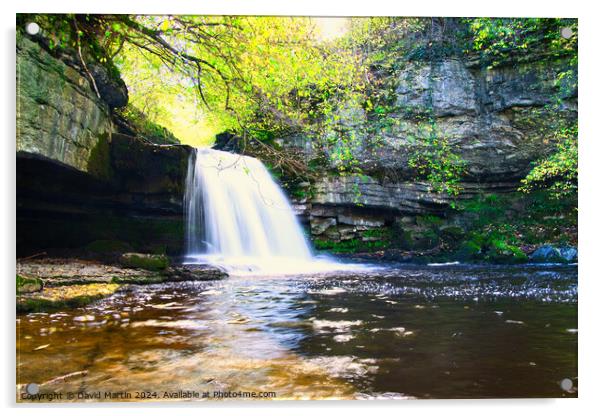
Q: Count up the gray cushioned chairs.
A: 0